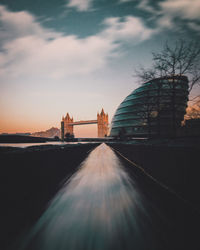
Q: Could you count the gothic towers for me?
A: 2